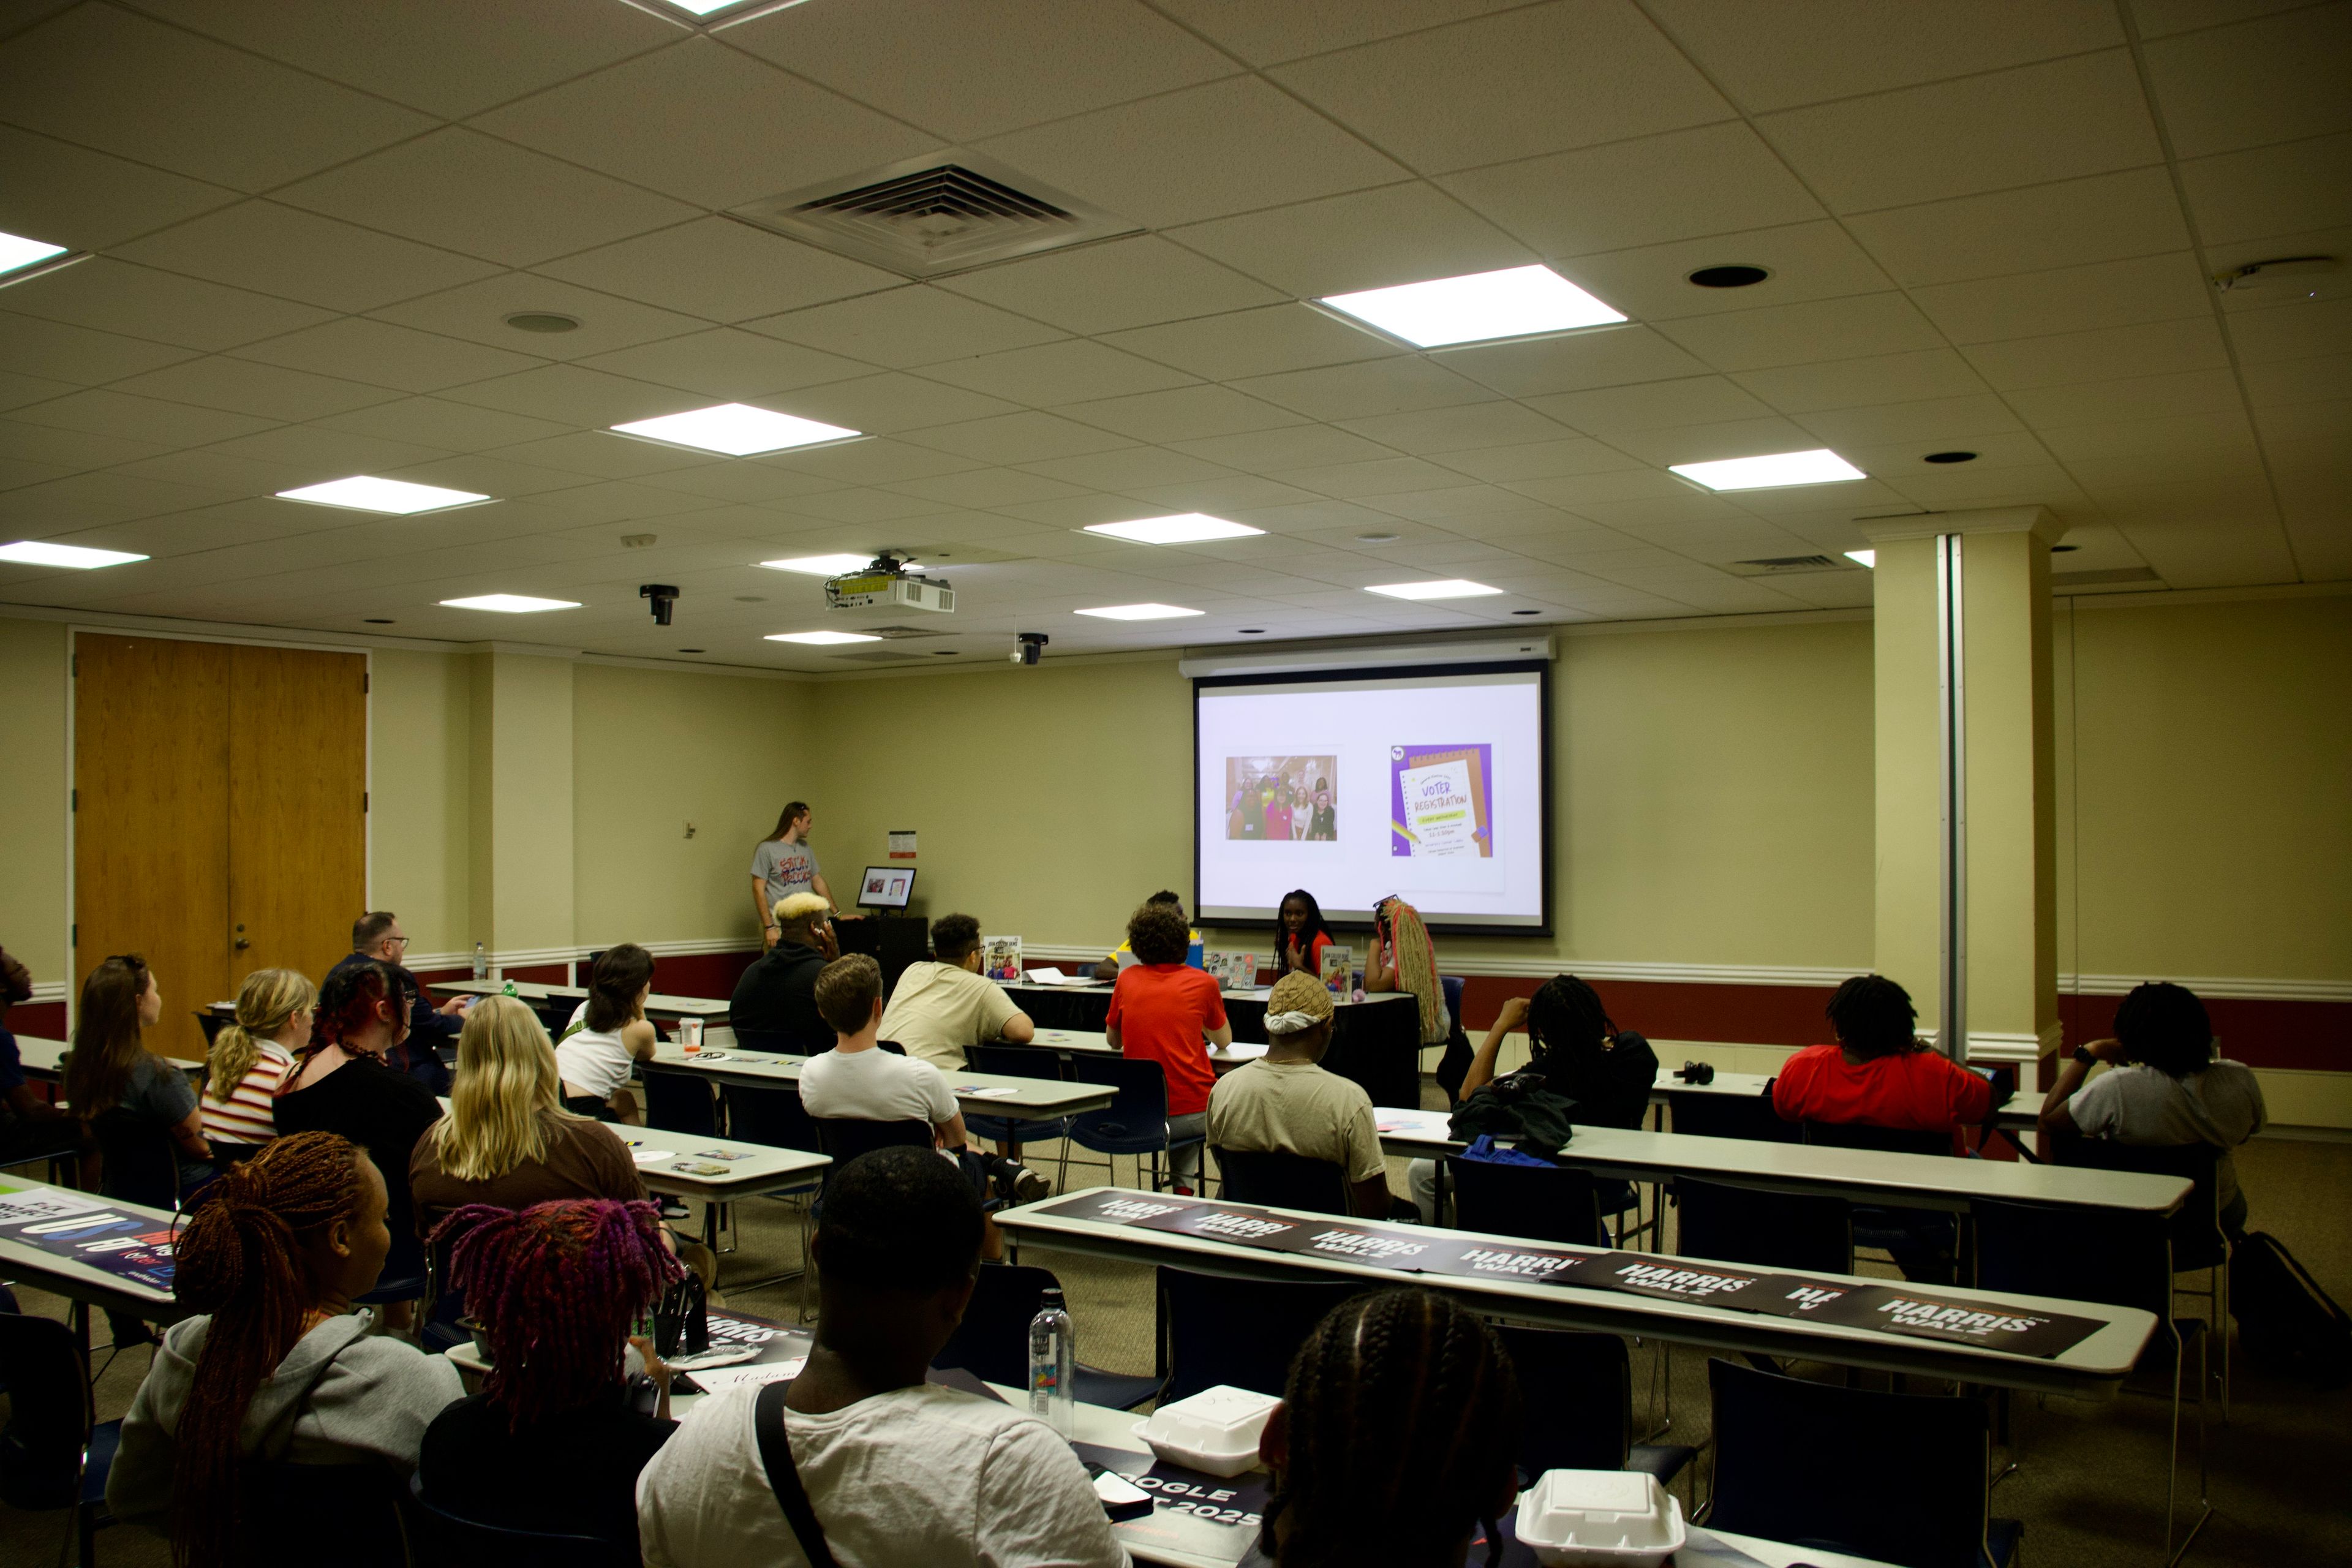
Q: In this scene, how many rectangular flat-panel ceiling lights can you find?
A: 14